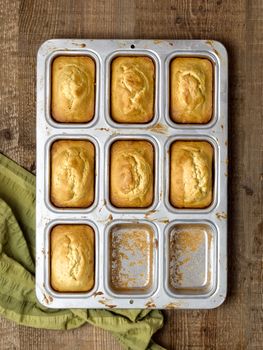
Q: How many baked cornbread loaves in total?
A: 7